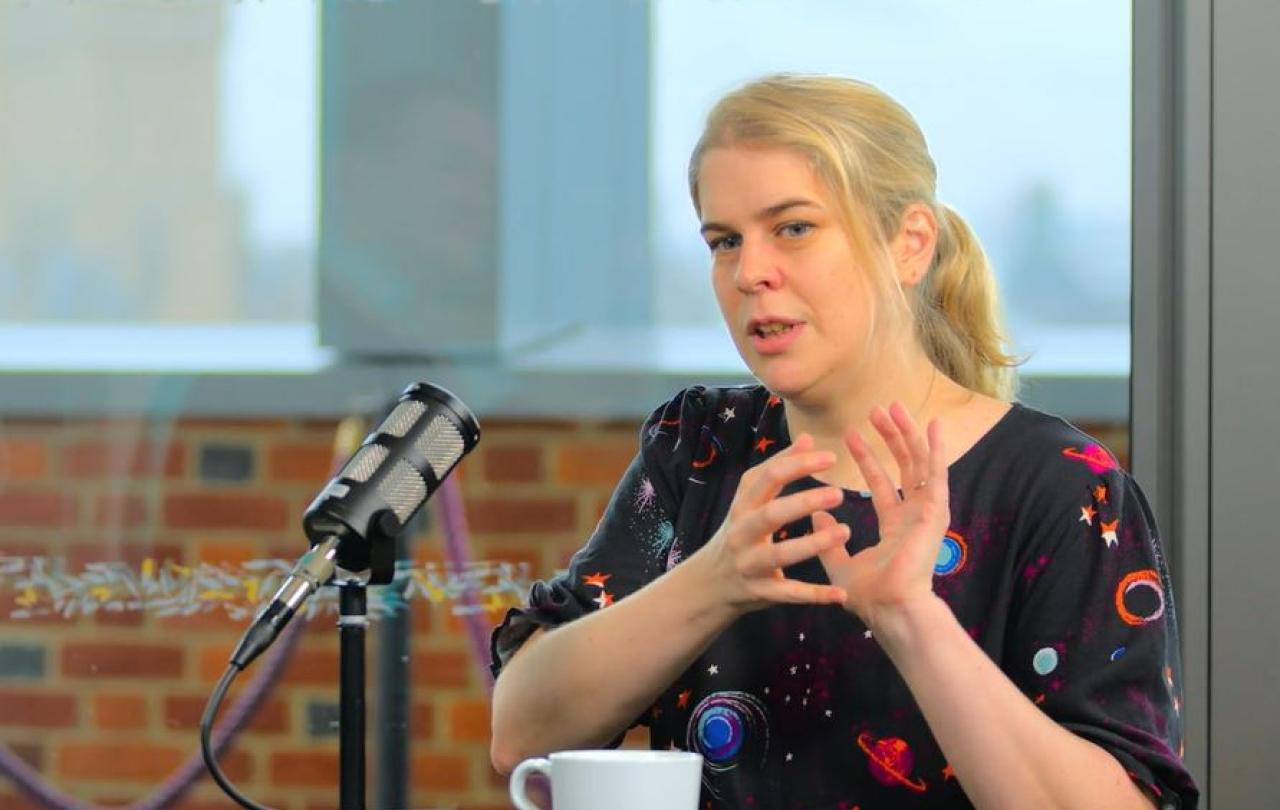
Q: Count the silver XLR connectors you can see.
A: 1